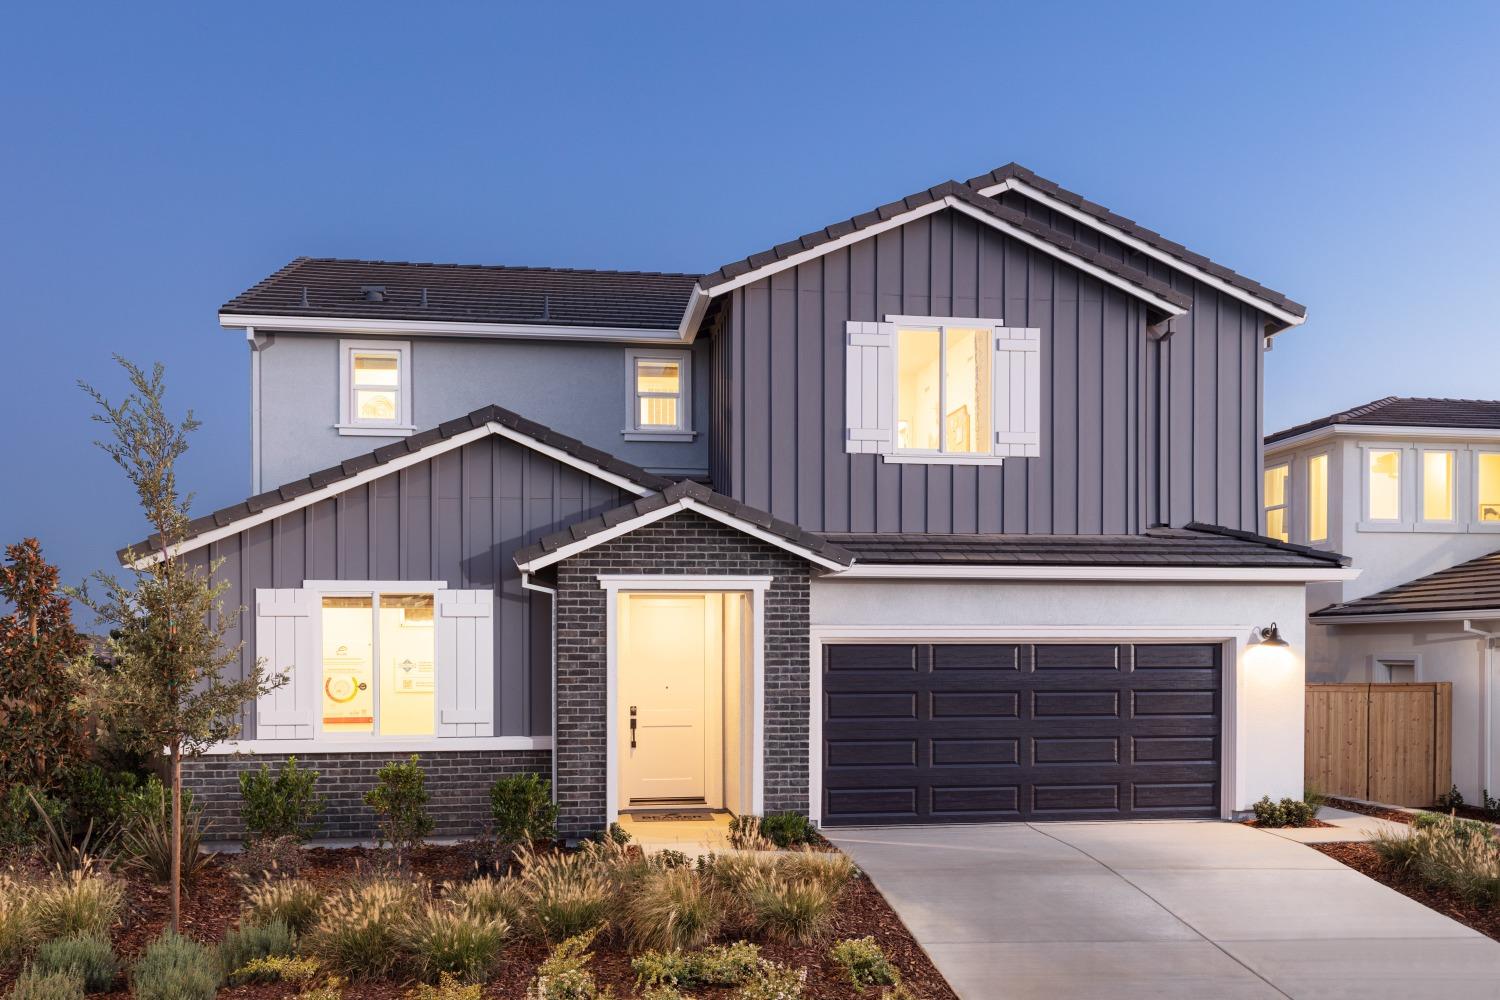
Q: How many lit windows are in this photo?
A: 9